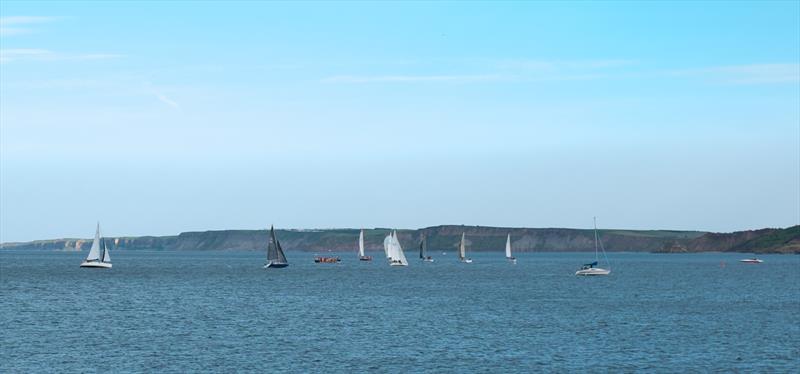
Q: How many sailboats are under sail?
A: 8